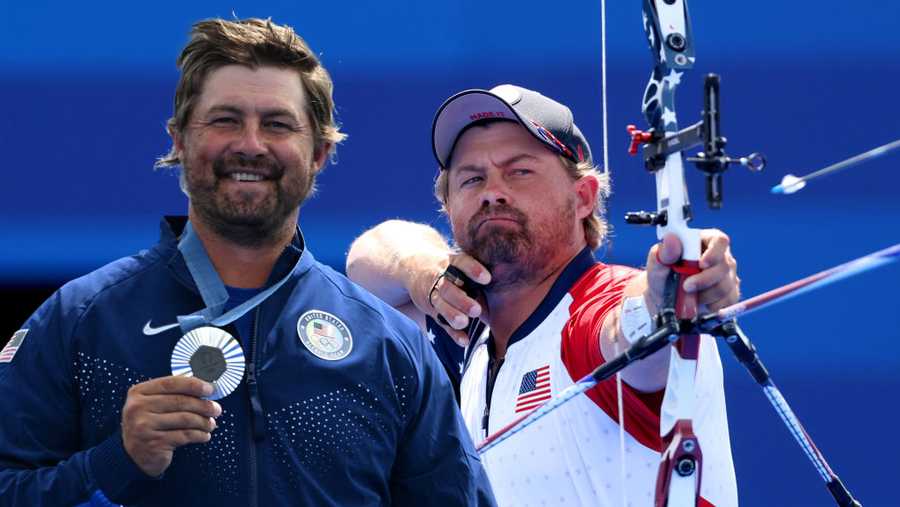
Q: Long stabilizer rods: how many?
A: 3